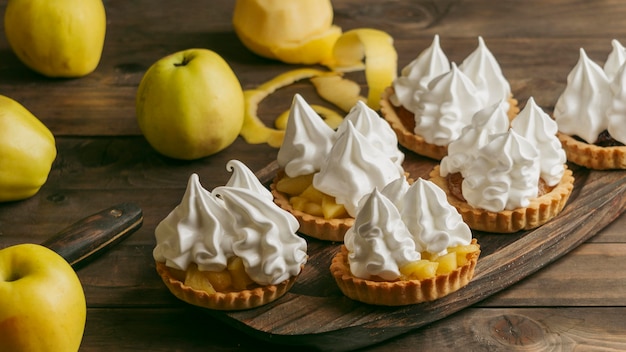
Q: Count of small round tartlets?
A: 6